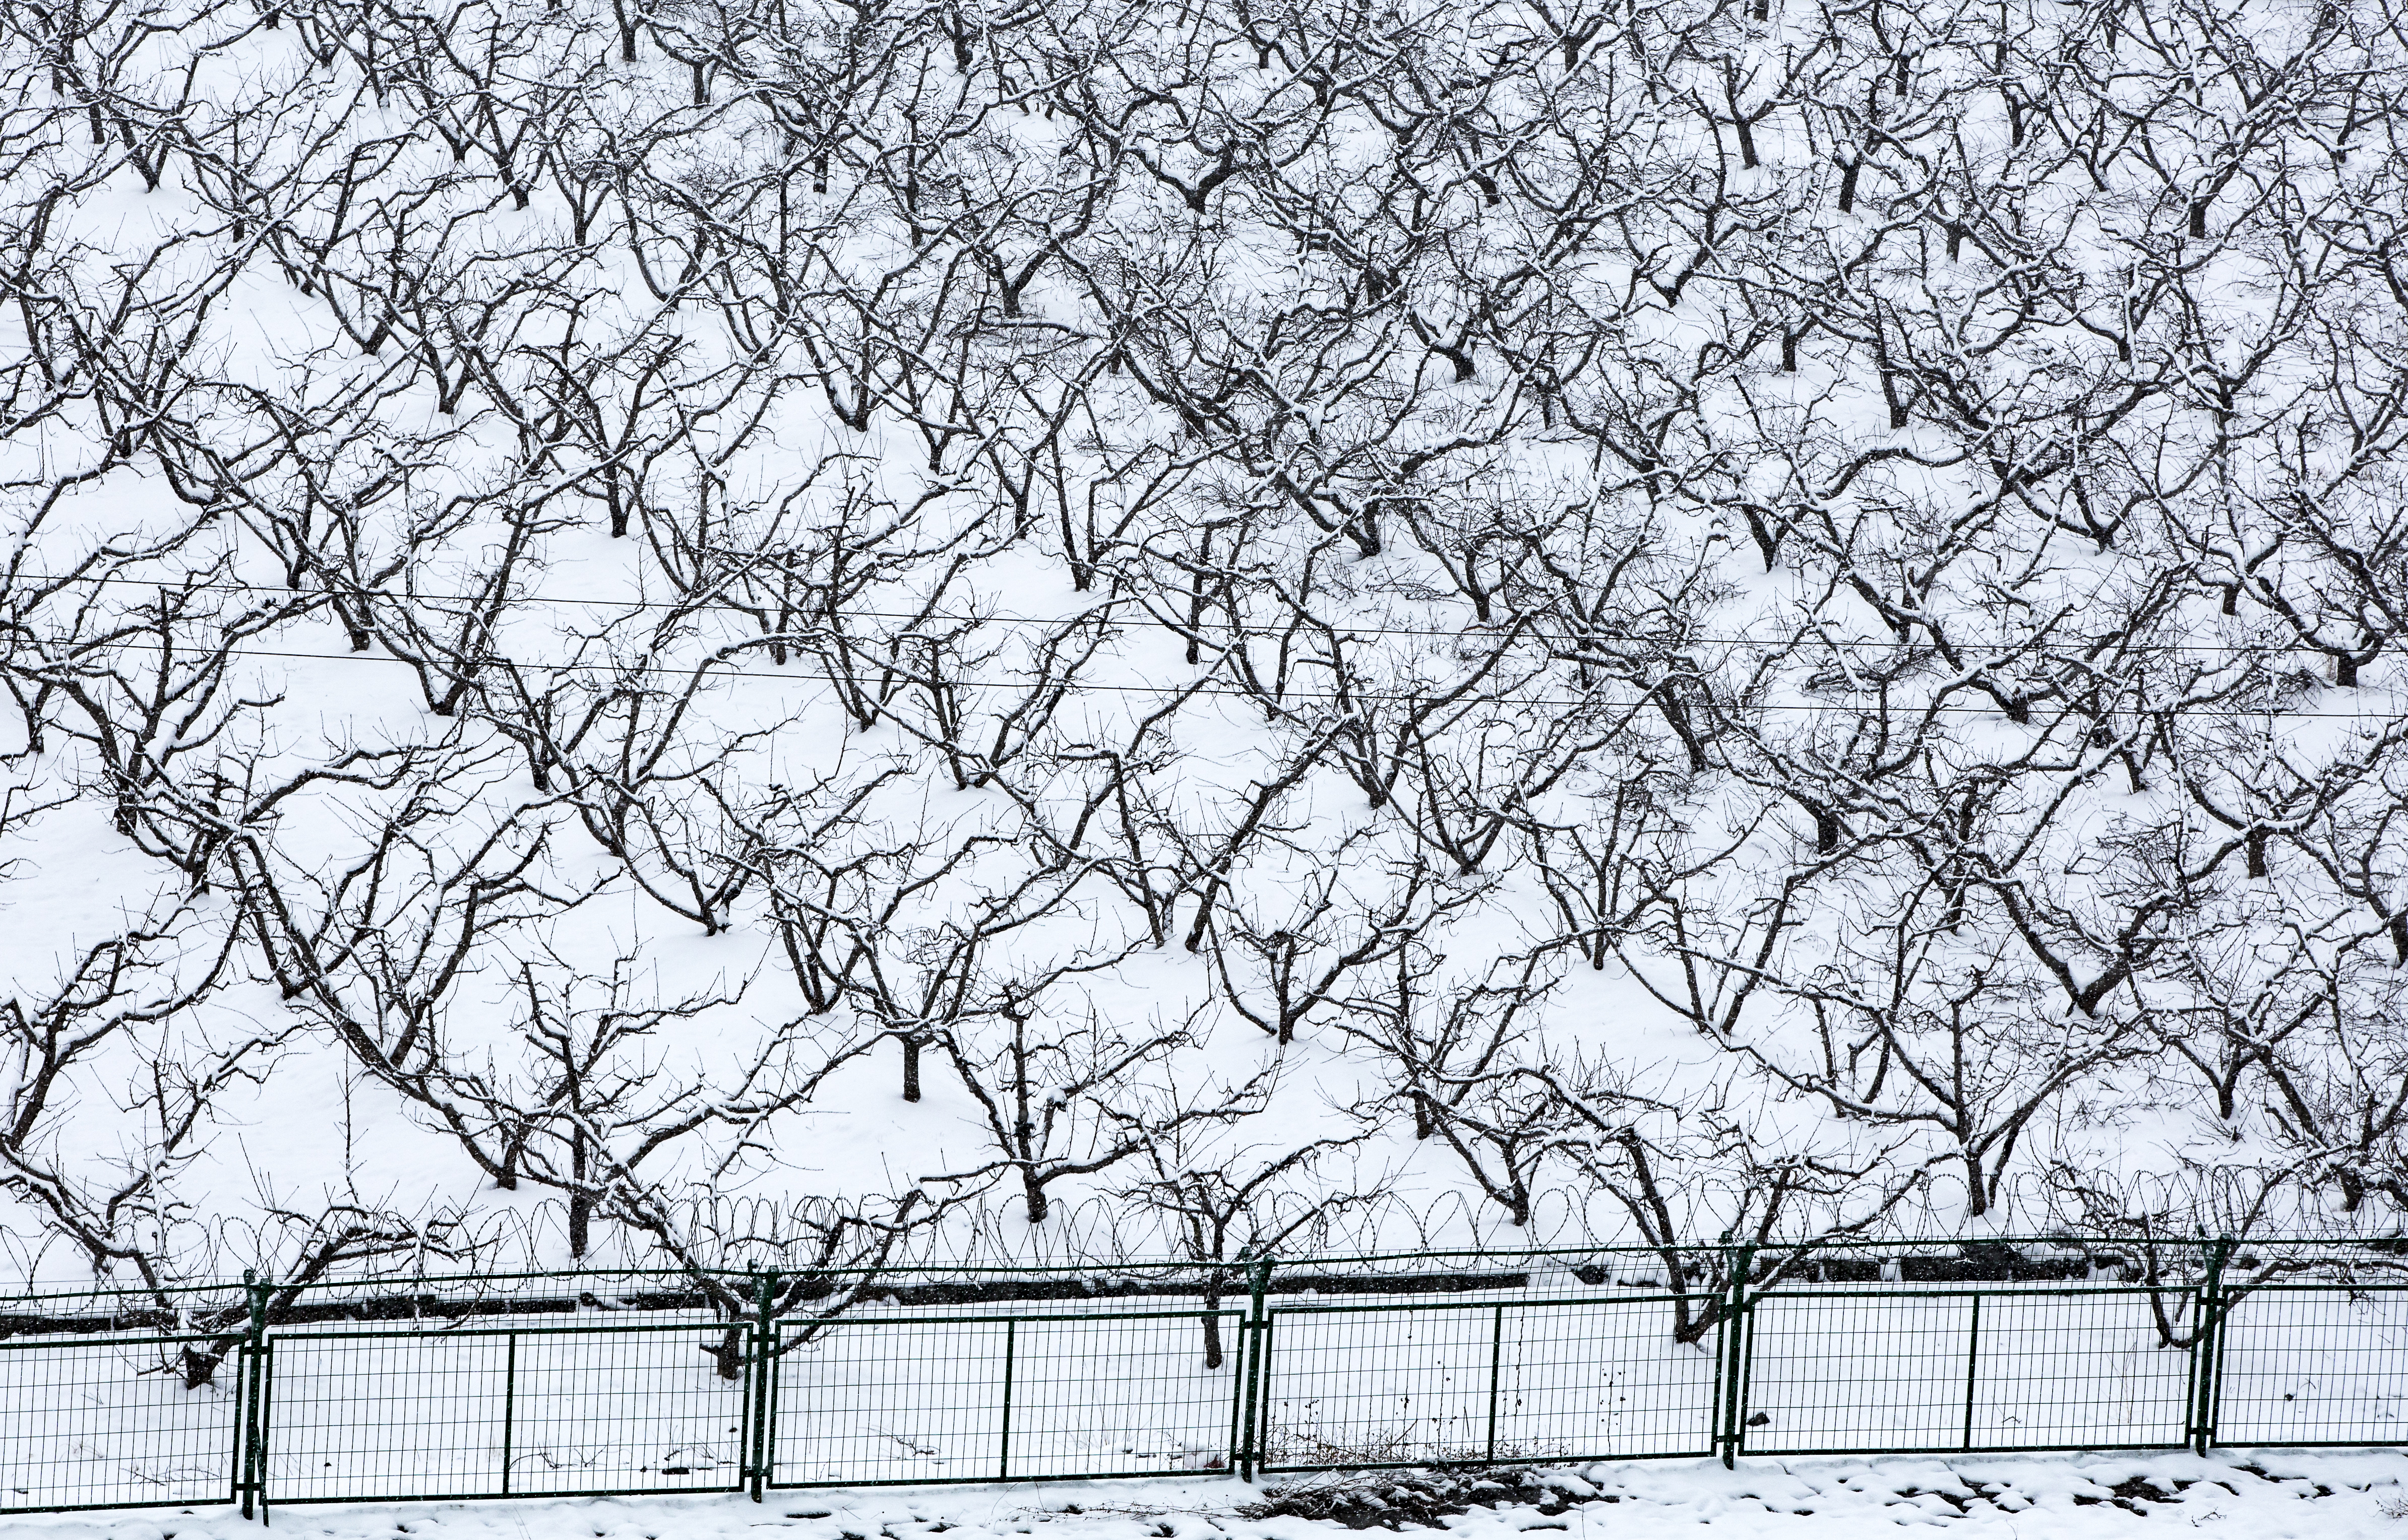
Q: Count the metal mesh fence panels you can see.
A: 6